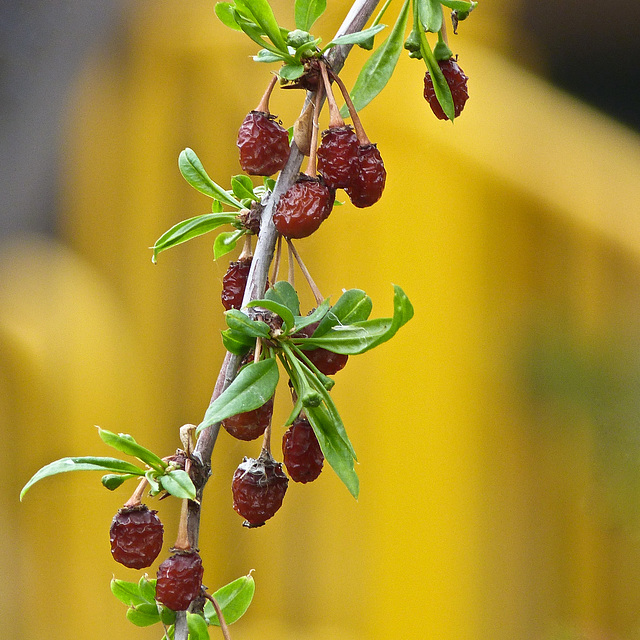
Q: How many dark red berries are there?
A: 12